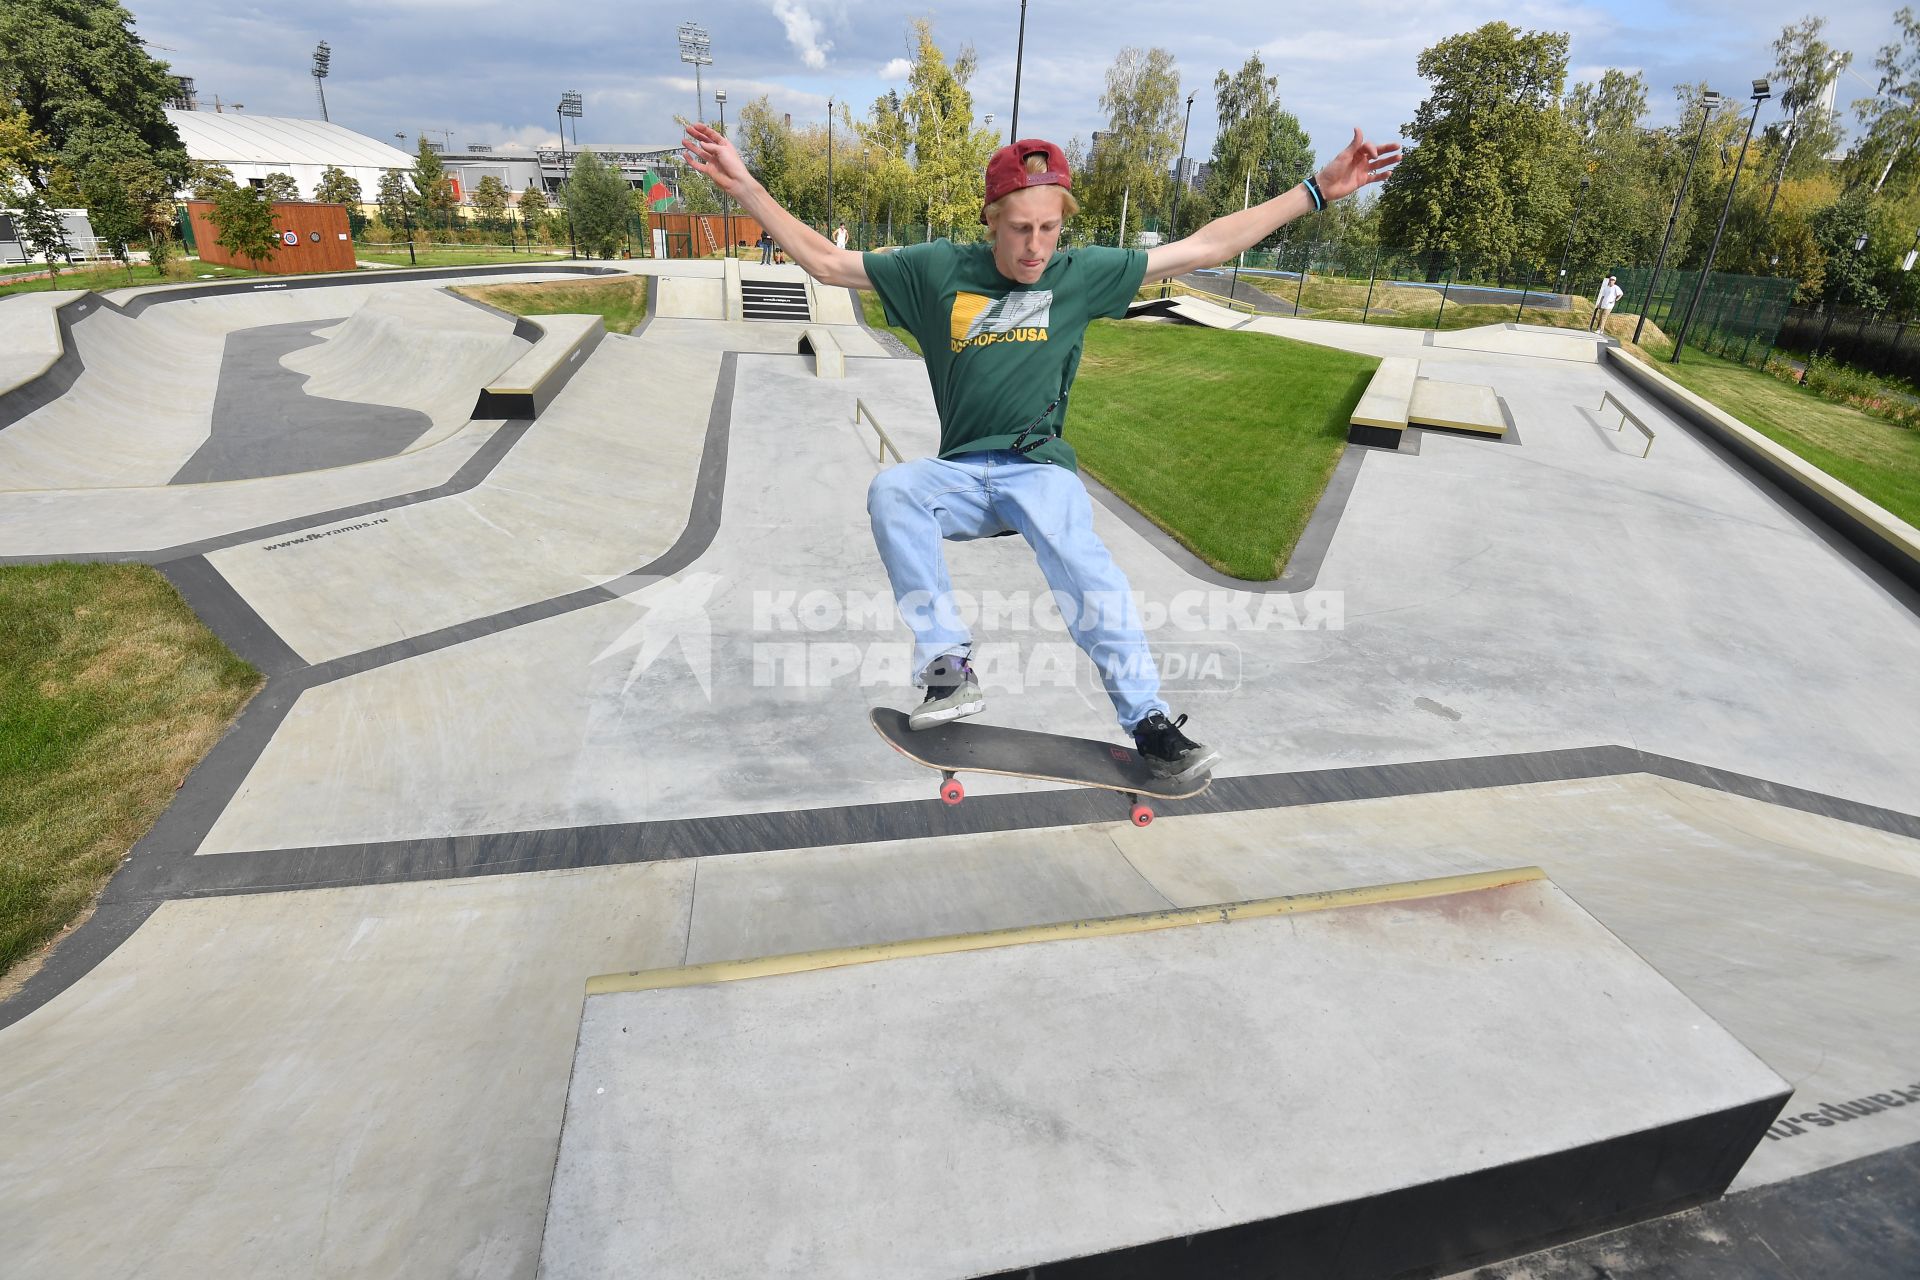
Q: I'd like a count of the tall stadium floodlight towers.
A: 3